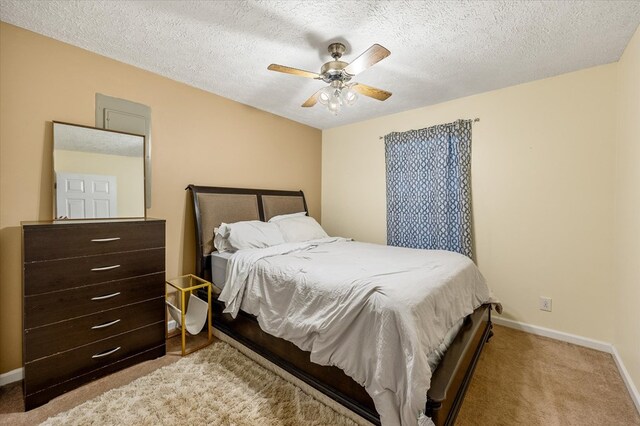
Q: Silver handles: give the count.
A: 5